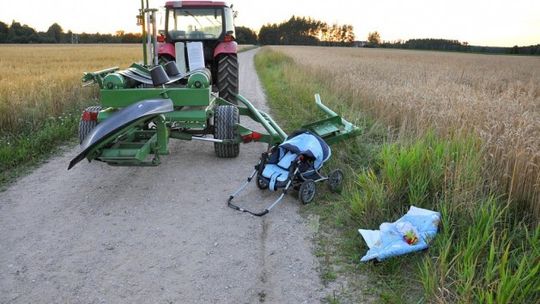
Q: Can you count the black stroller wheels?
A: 3